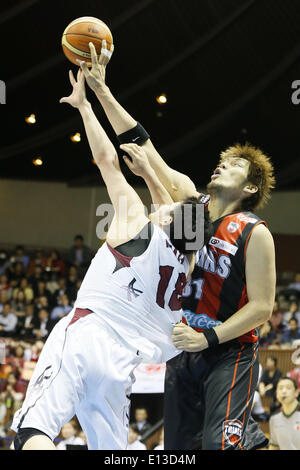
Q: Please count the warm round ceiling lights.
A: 4